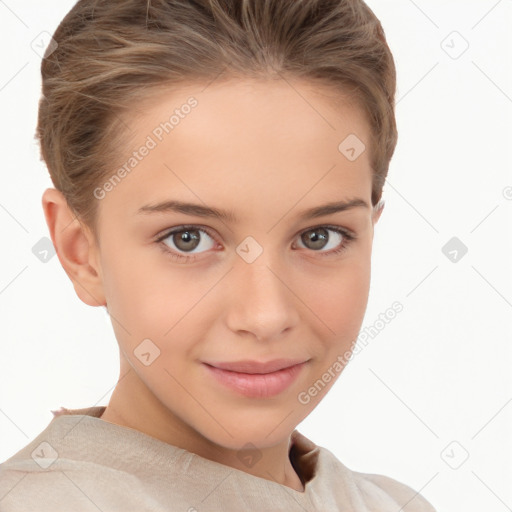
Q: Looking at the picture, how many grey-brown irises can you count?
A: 2